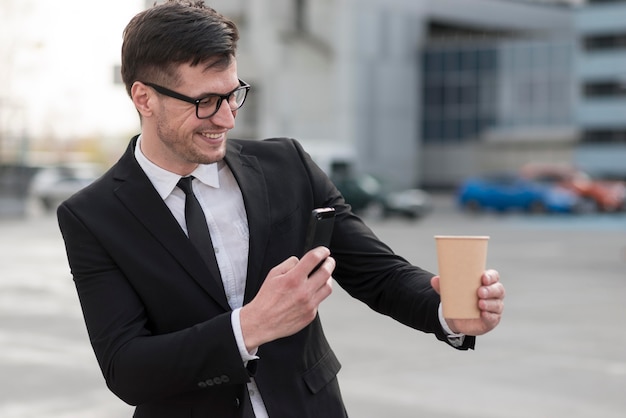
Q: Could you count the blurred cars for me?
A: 4